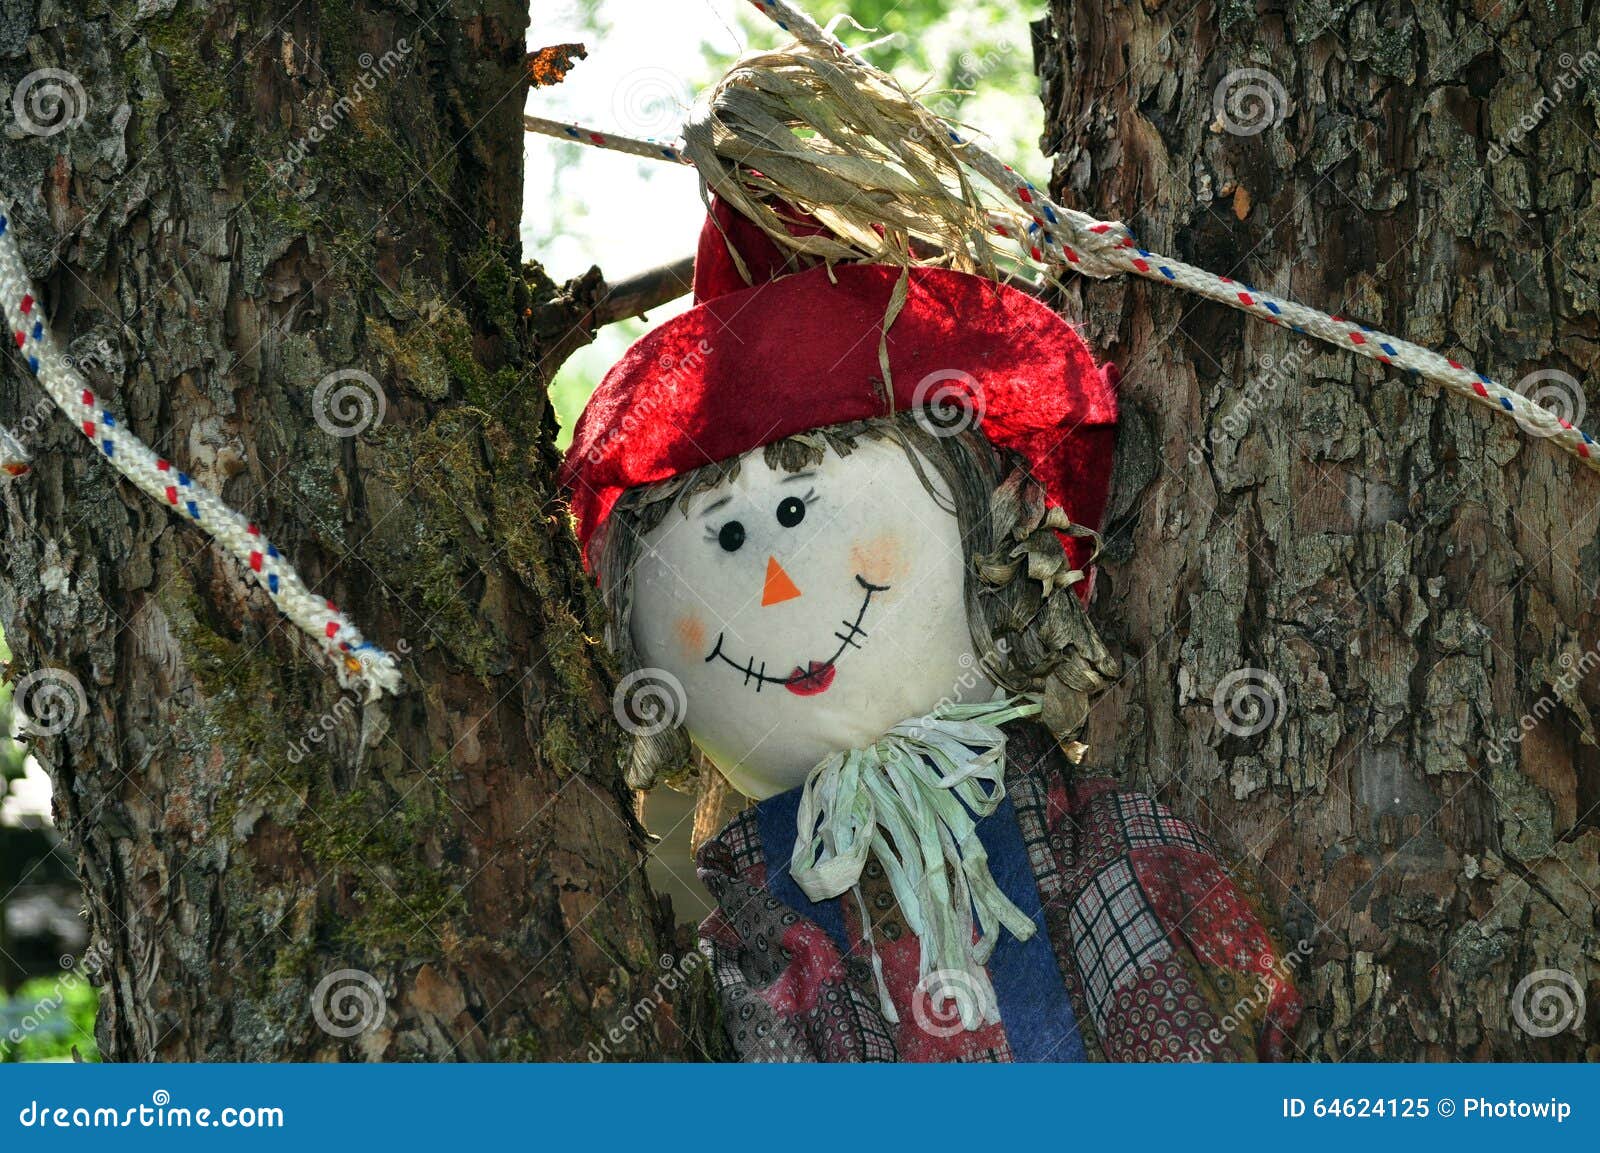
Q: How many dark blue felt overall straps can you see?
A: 2